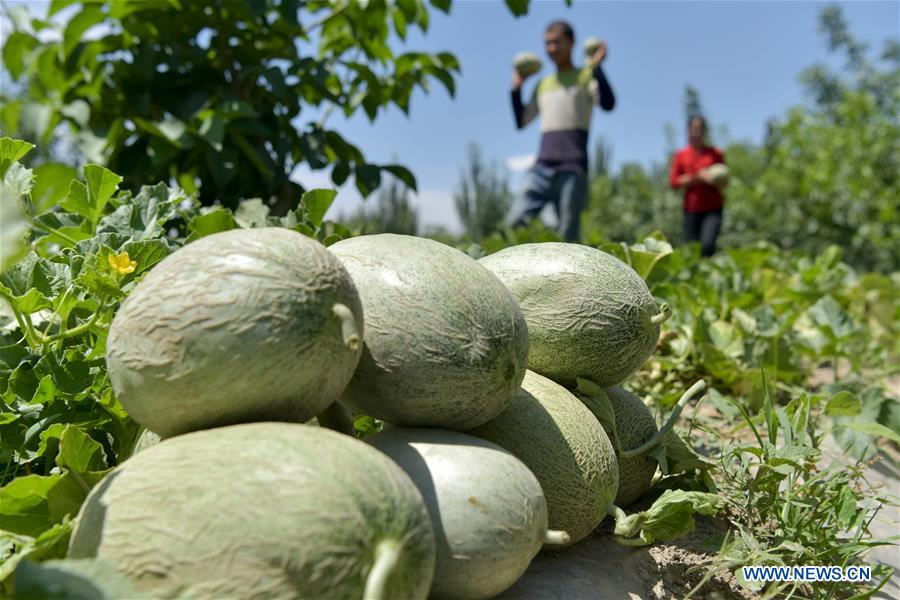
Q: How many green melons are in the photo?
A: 10